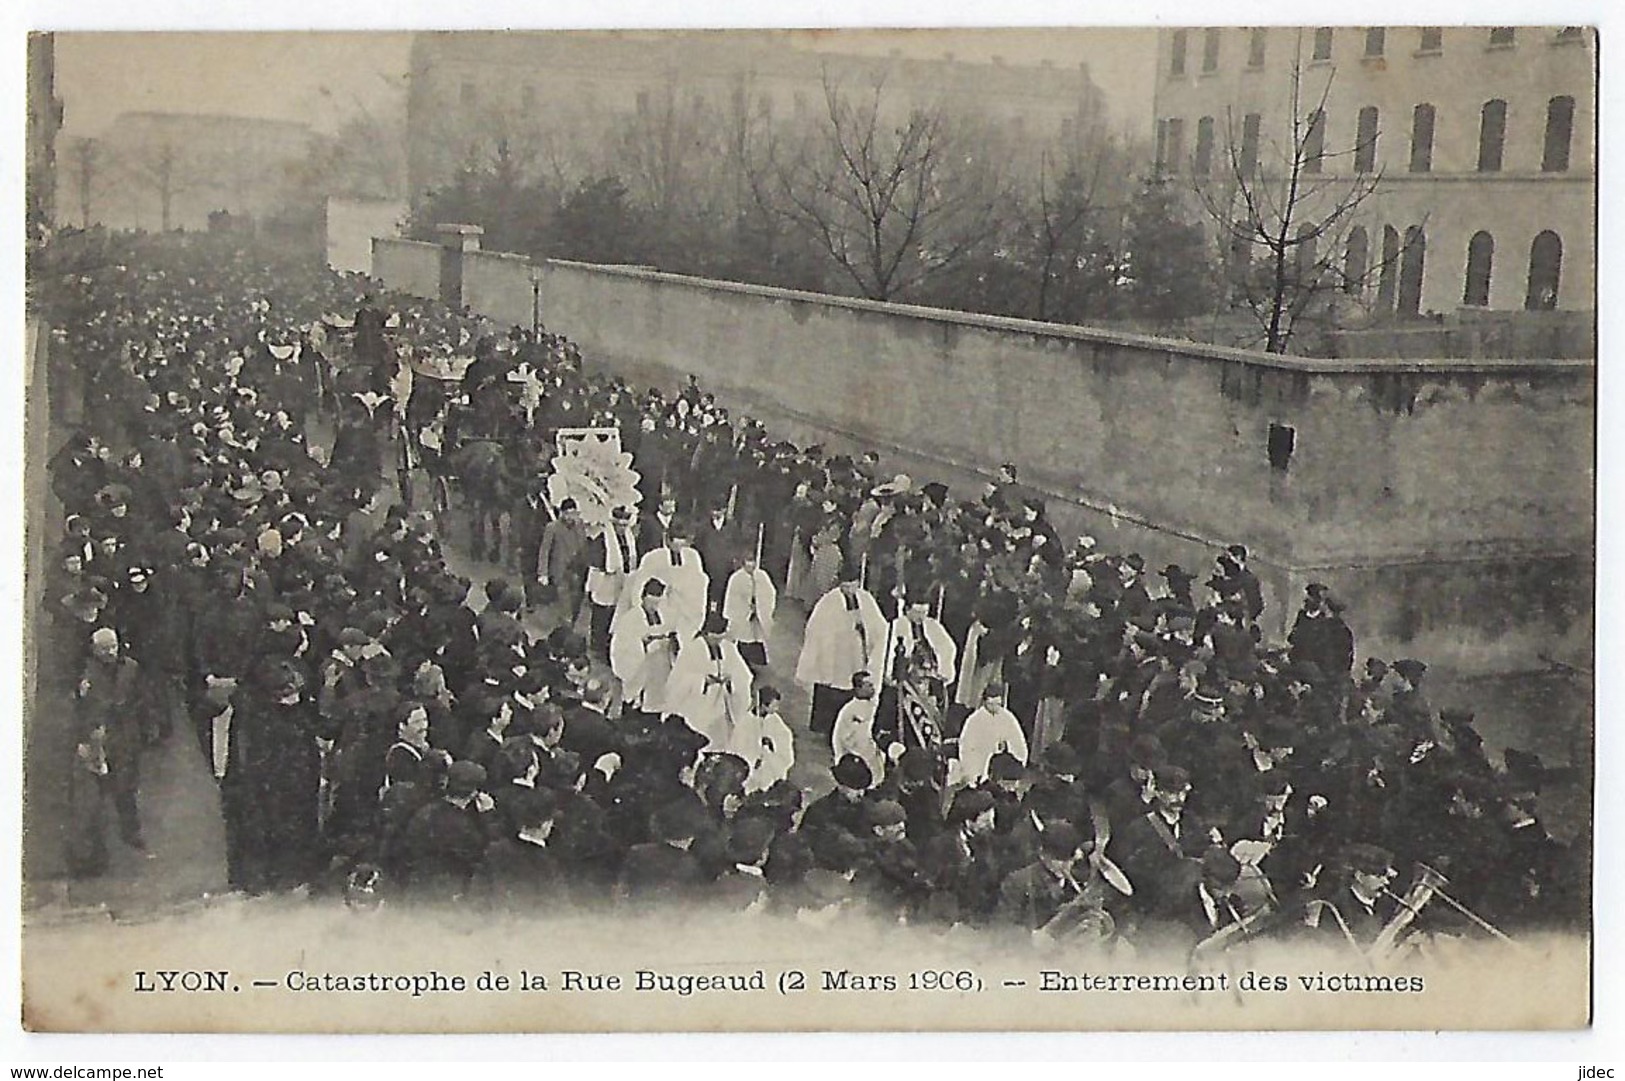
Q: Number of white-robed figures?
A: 10